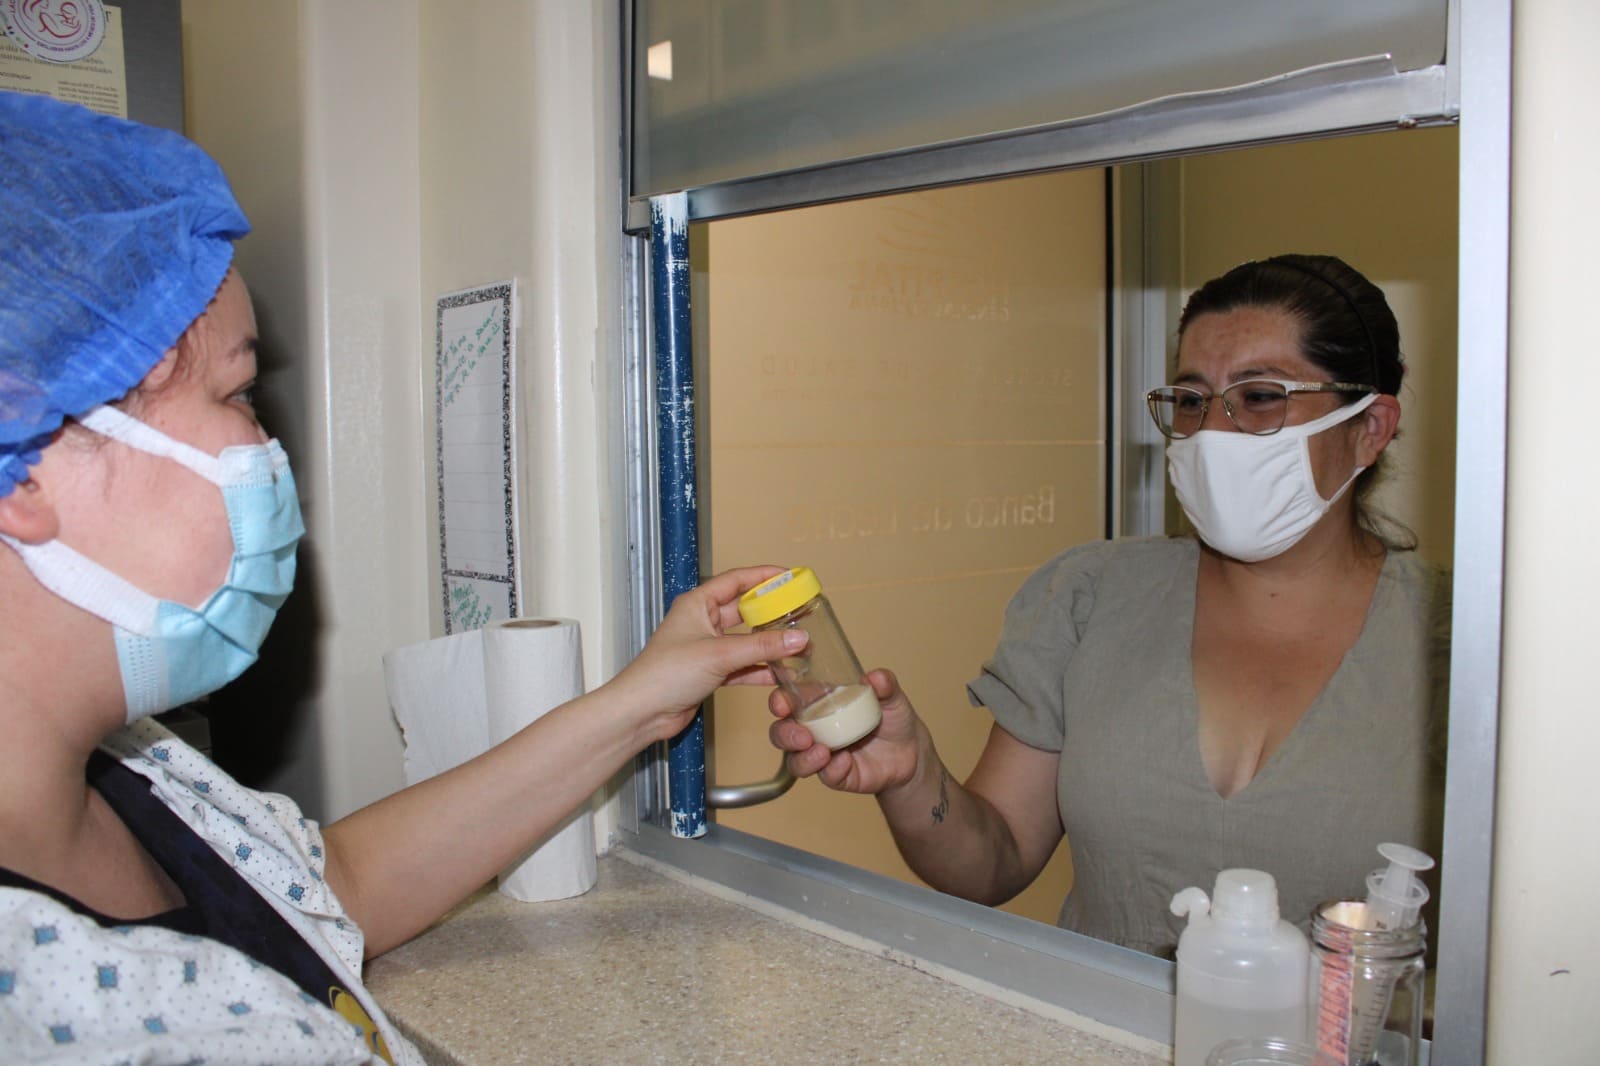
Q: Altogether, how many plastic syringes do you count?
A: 1